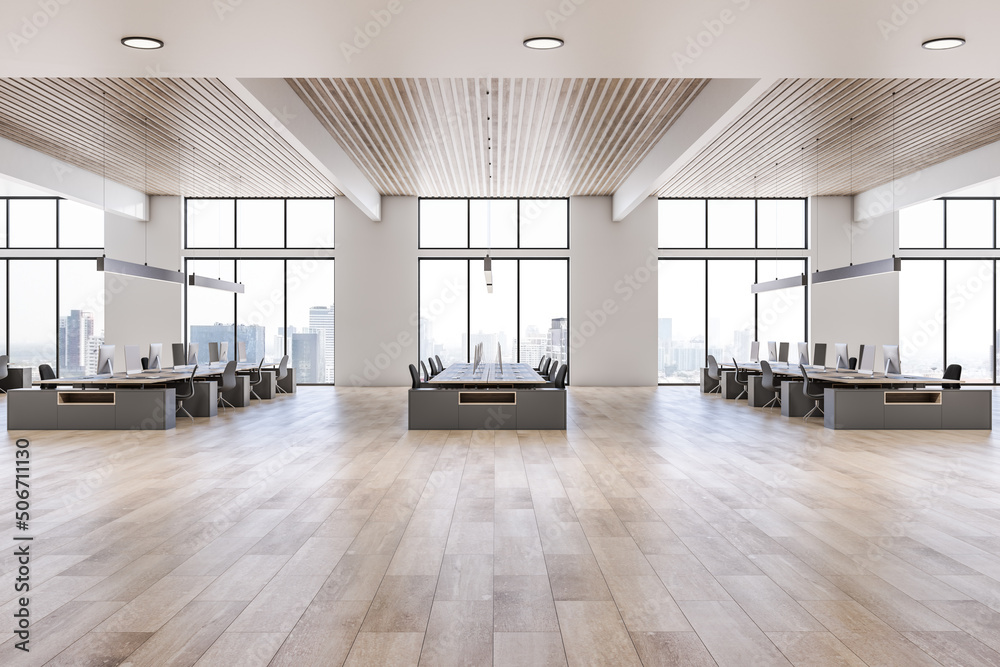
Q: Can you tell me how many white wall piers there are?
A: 4